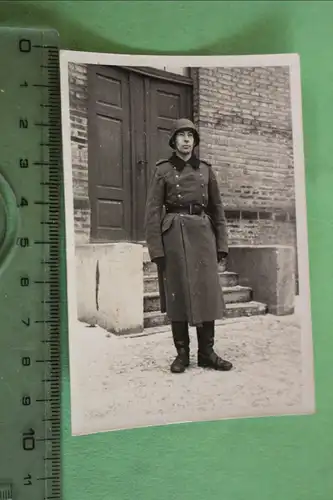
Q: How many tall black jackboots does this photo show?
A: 2